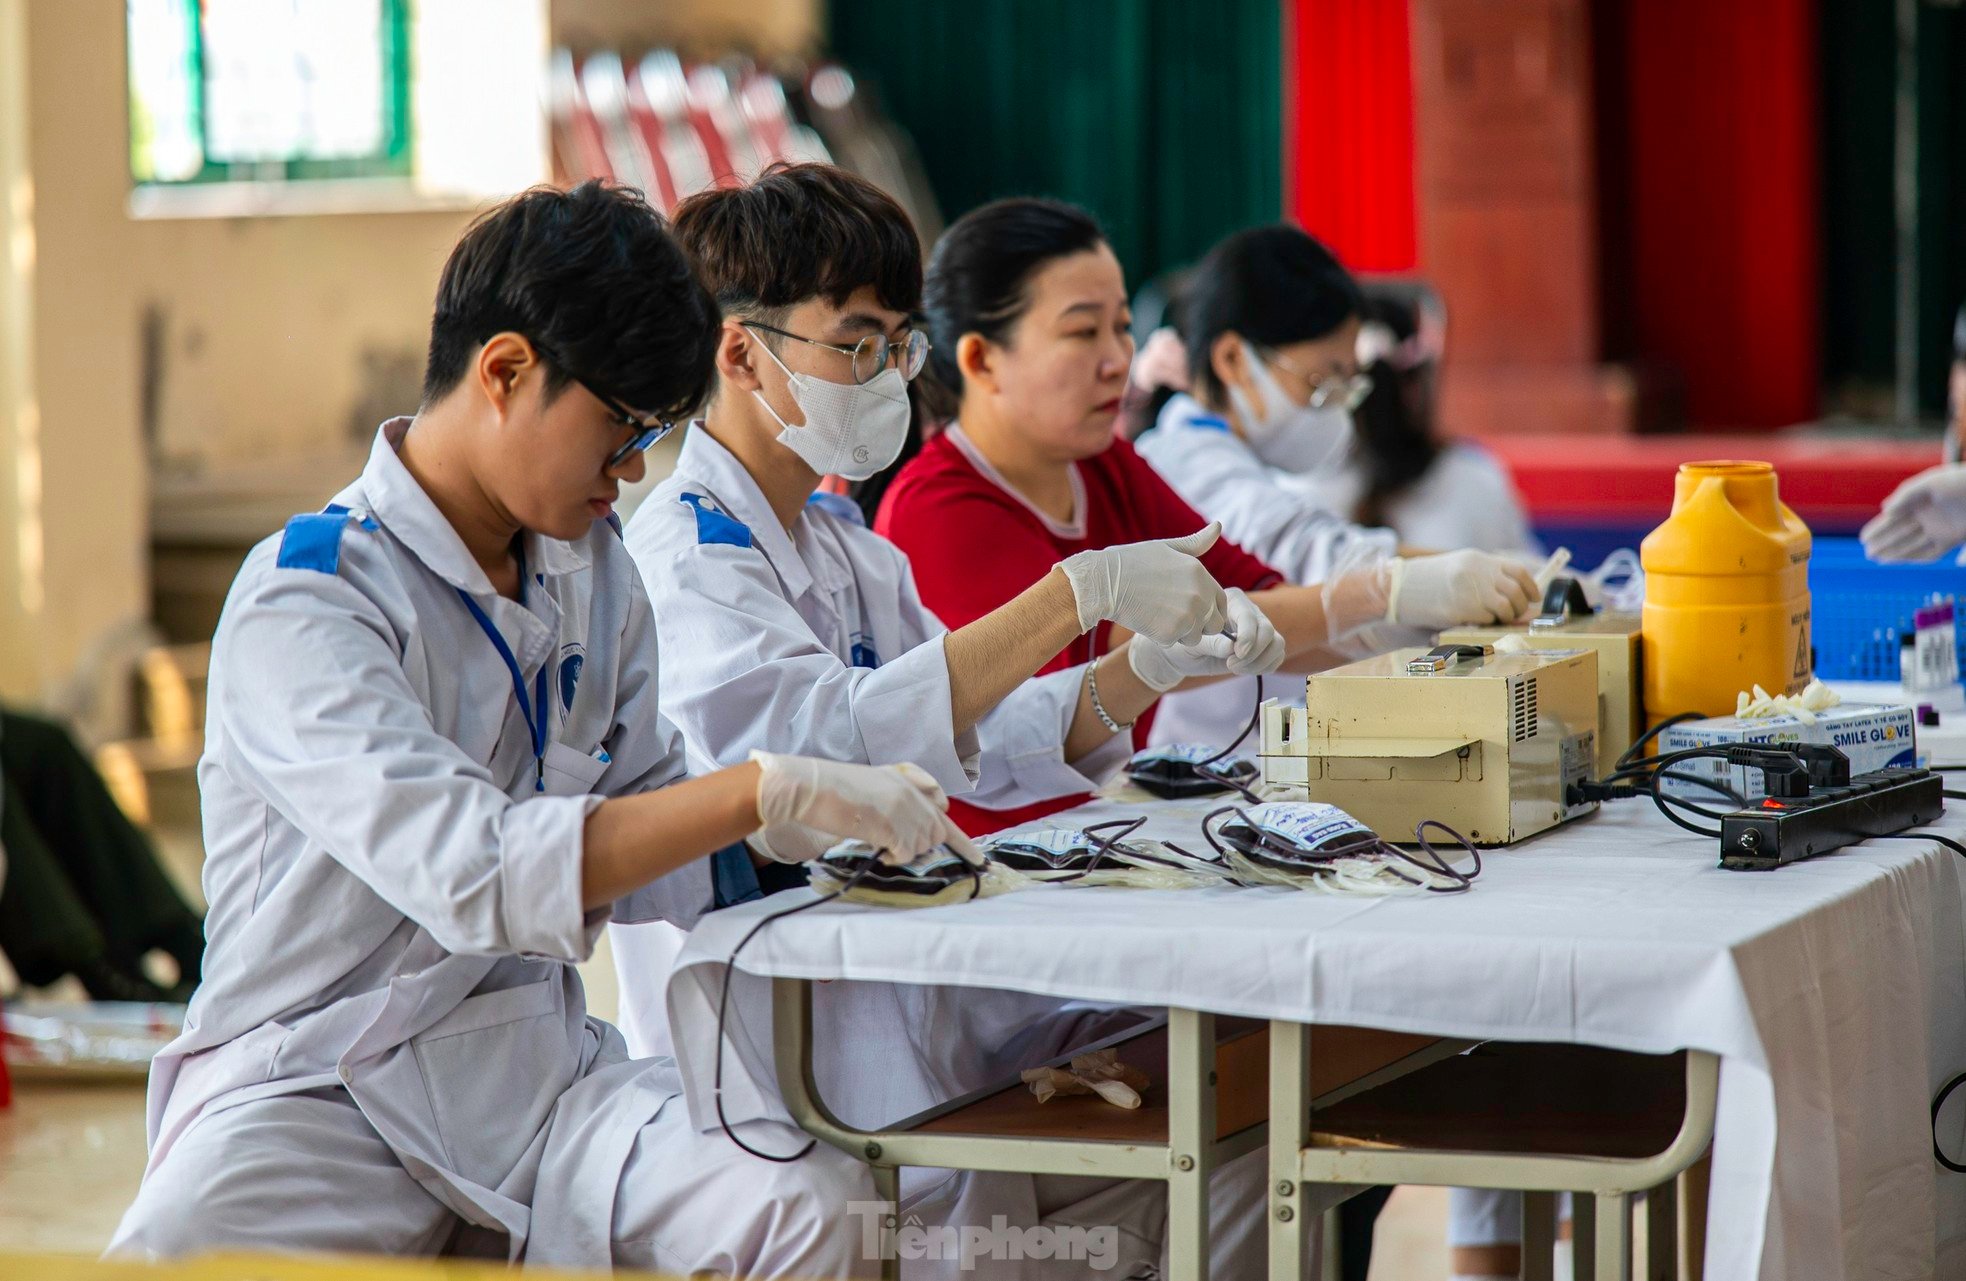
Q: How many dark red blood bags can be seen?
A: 4